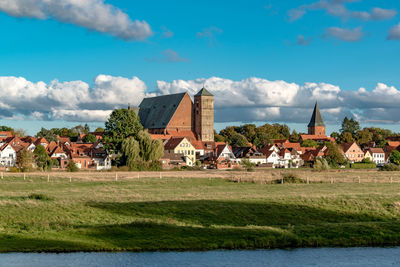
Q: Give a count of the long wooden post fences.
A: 1